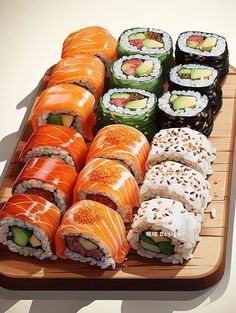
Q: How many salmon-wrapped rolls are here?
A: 9